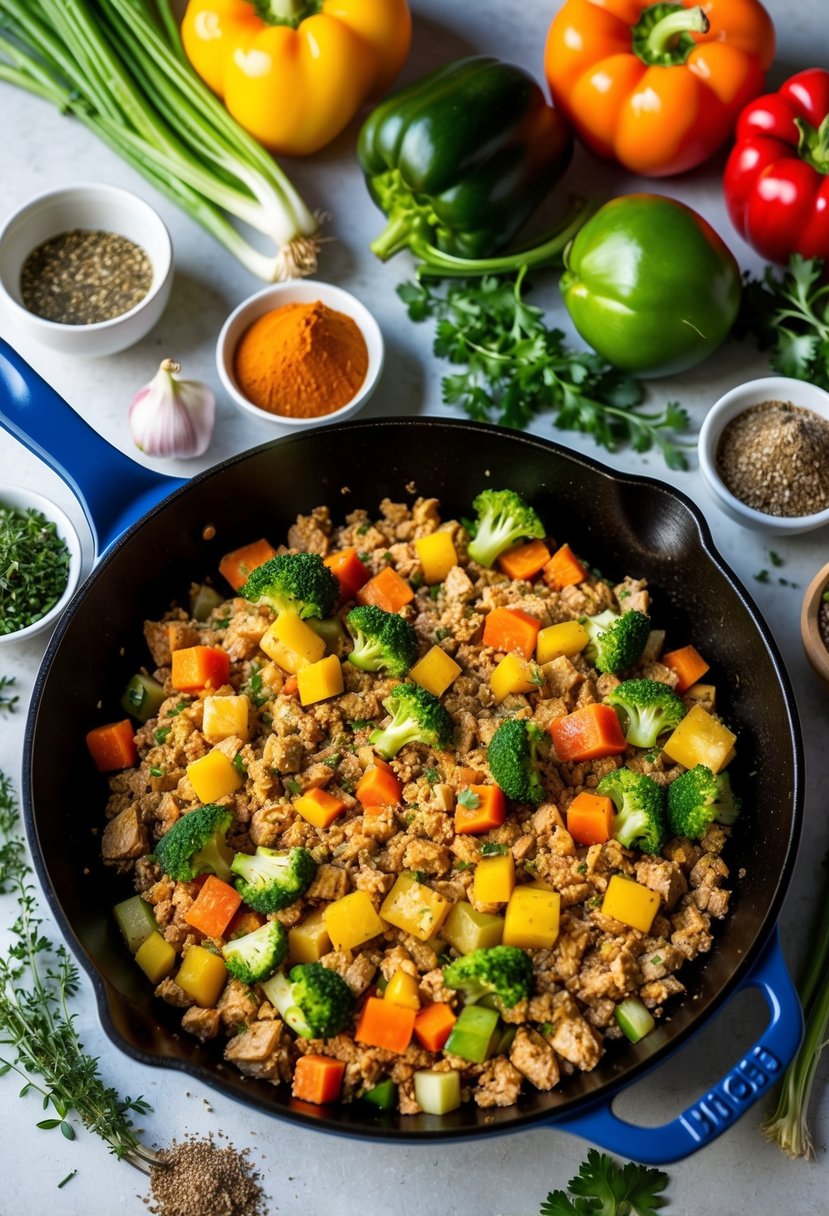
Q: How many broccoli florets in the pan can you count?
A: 14